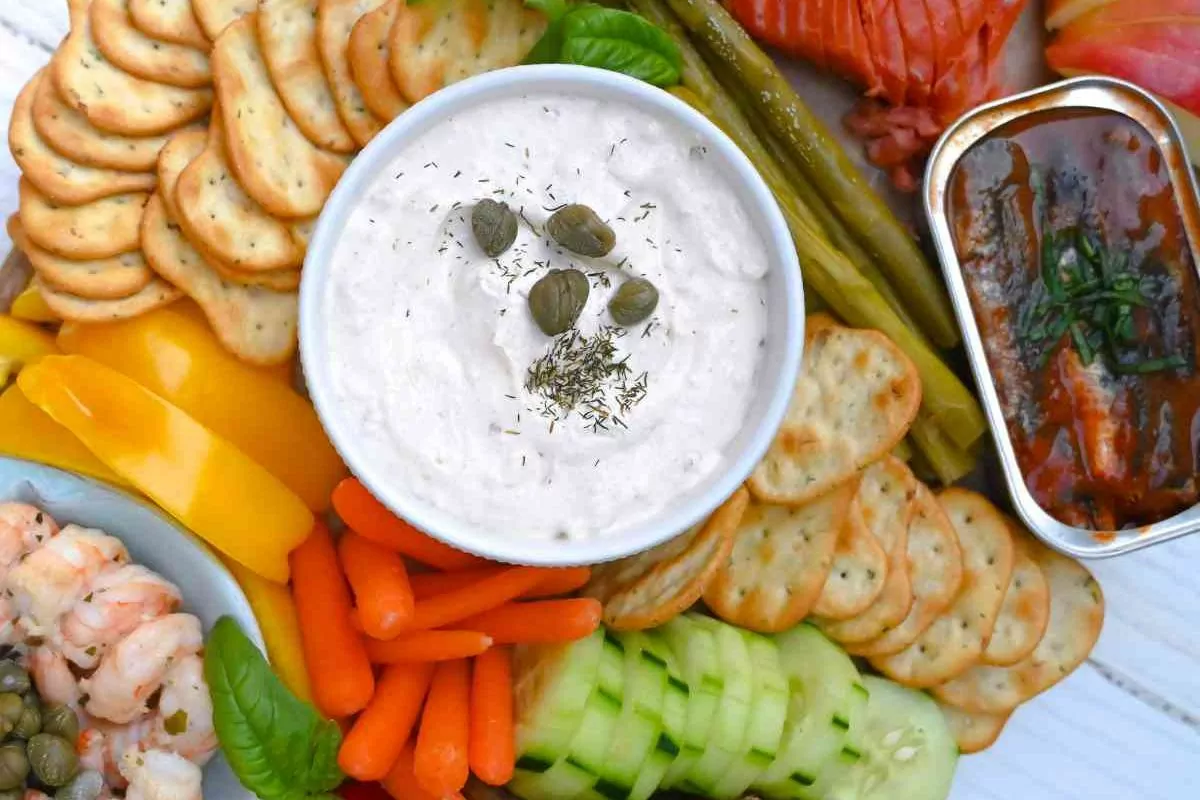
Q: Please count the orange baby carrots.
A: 11